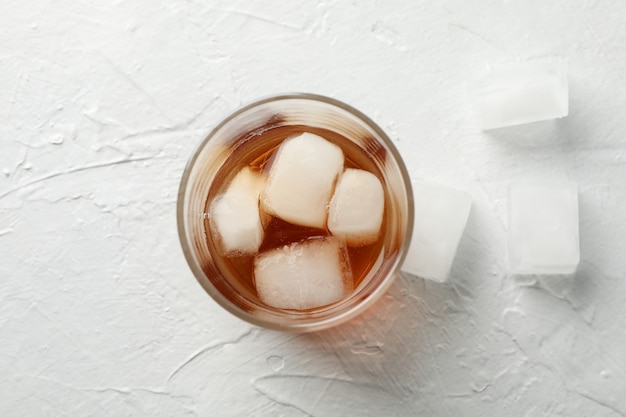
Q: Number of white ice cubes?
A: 7